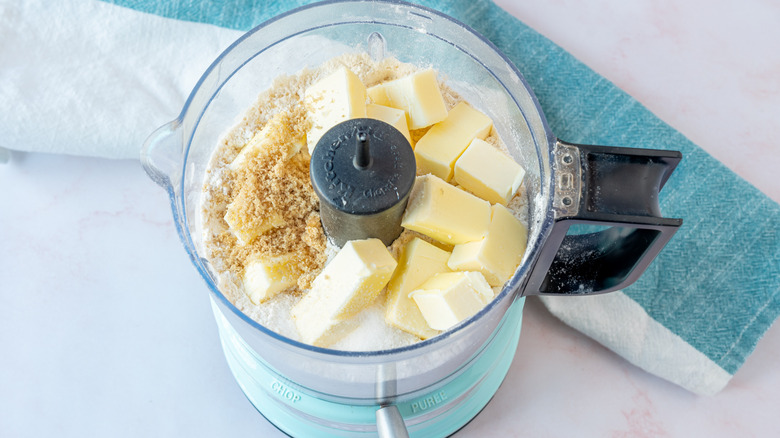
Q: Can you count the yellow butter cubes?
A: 13